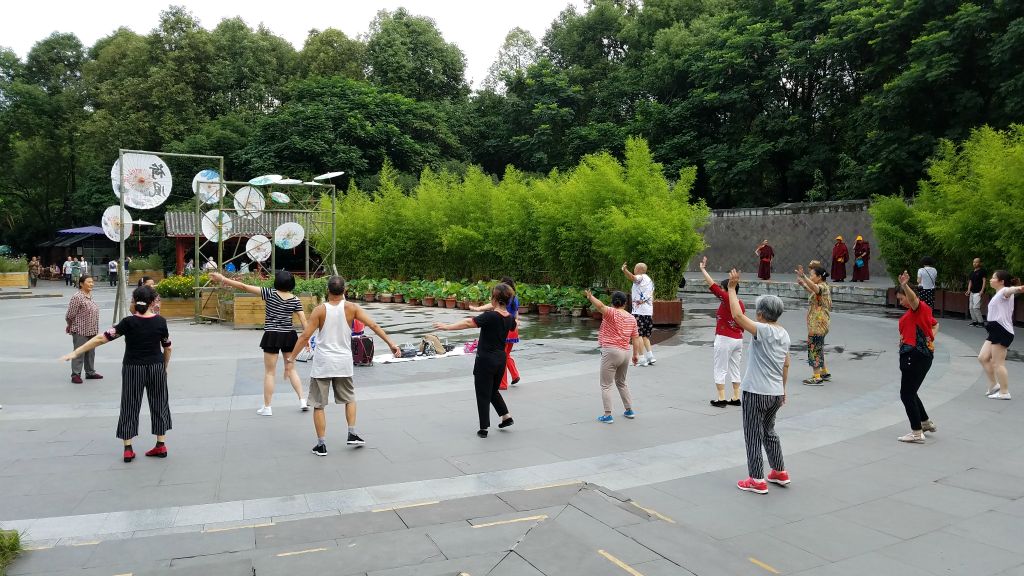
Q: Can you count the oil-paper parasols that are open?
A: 13